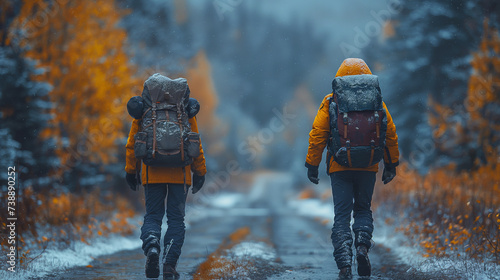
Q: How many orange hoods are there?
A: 1